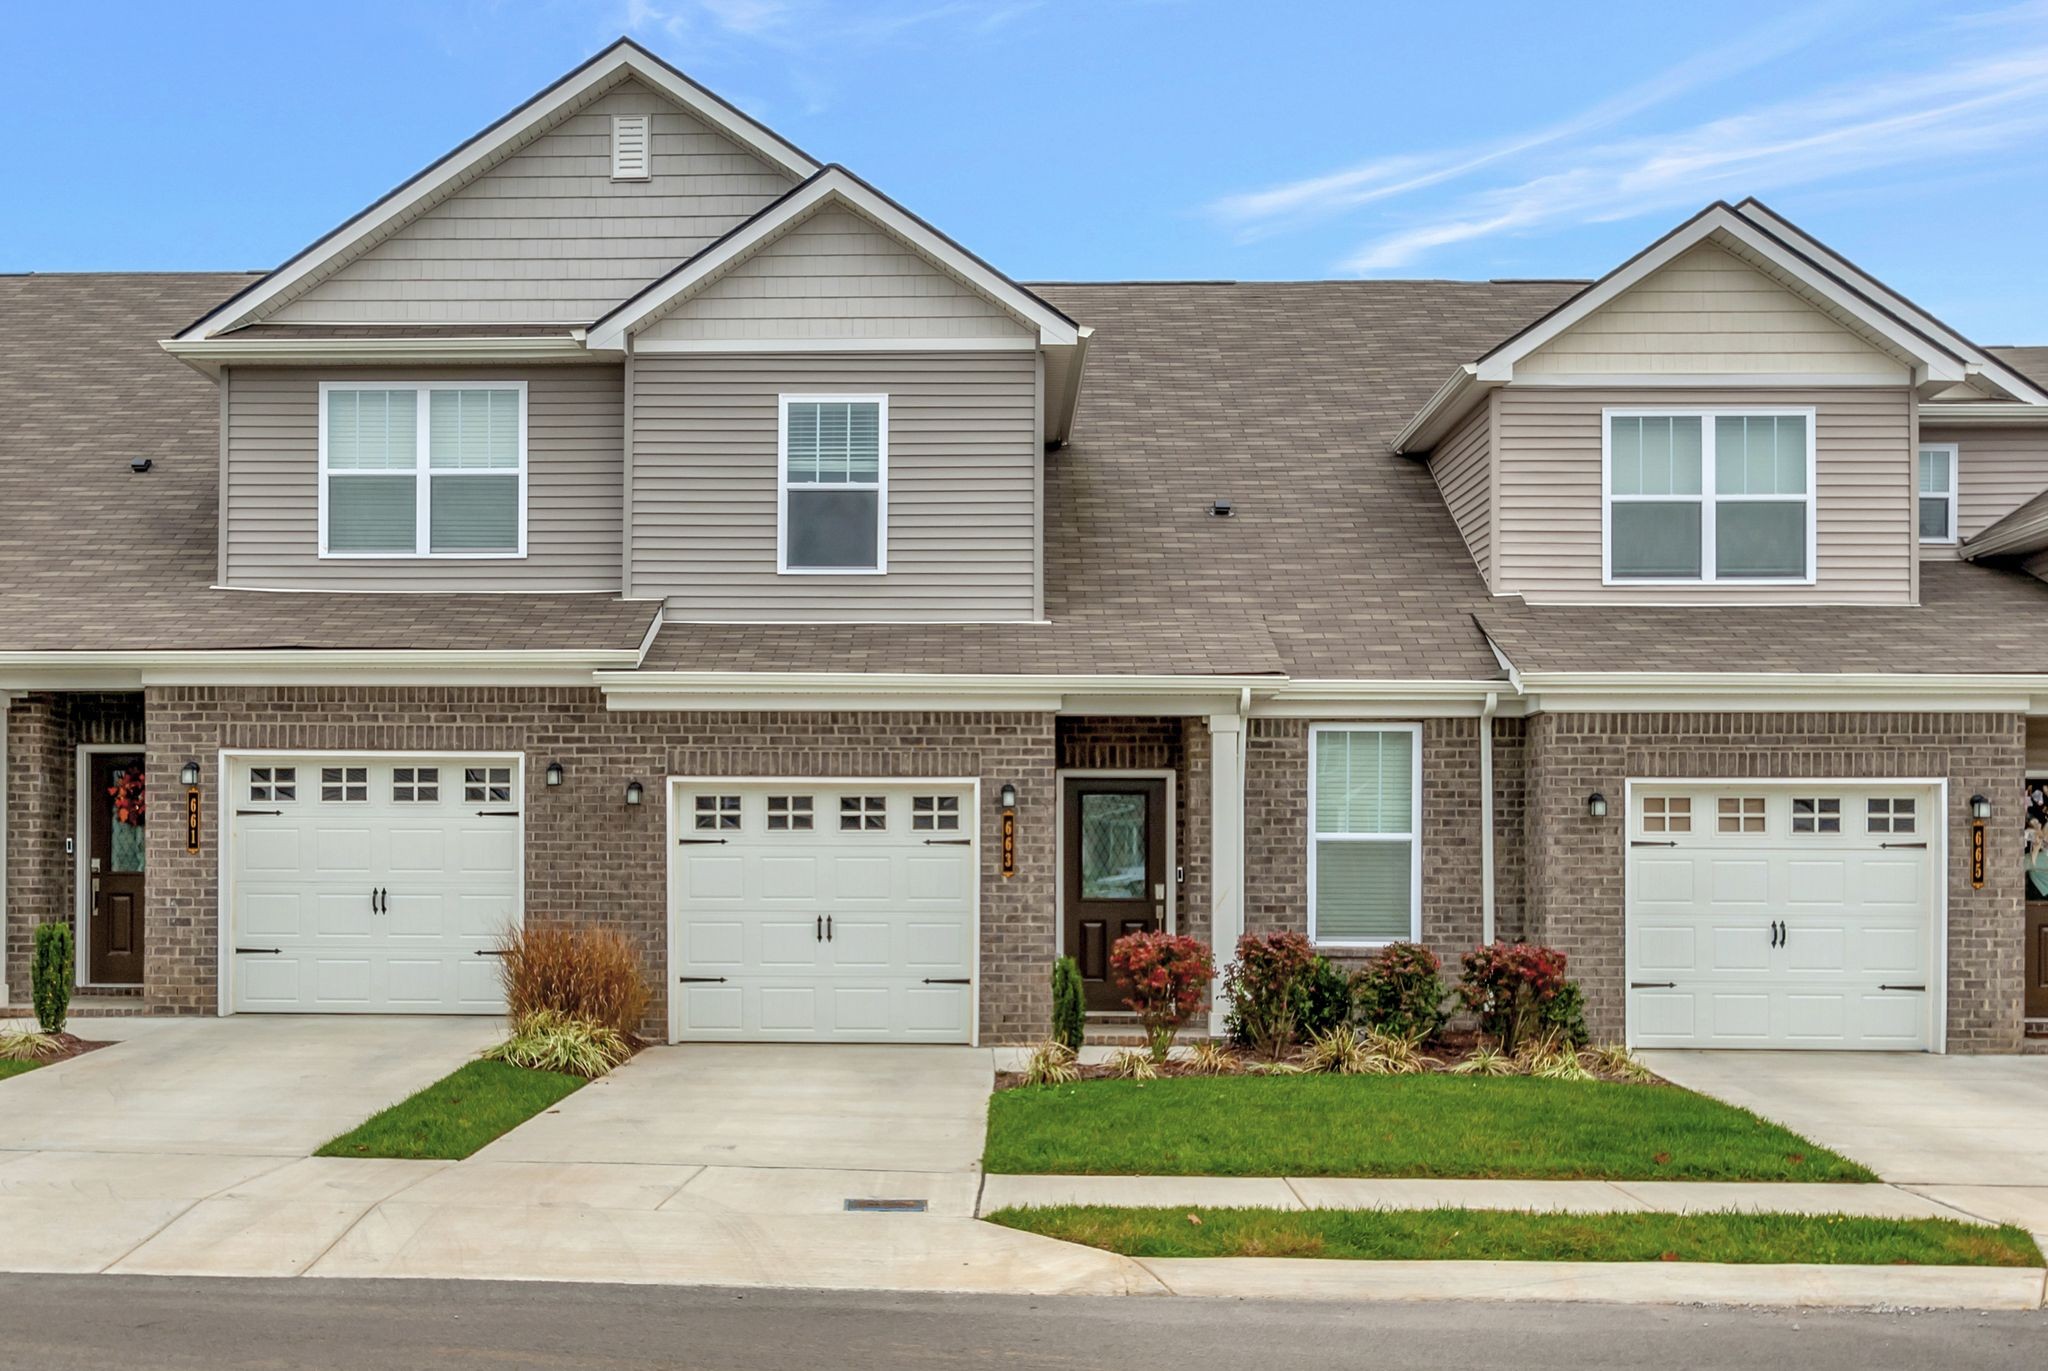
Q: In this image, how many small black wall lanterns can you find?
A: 6